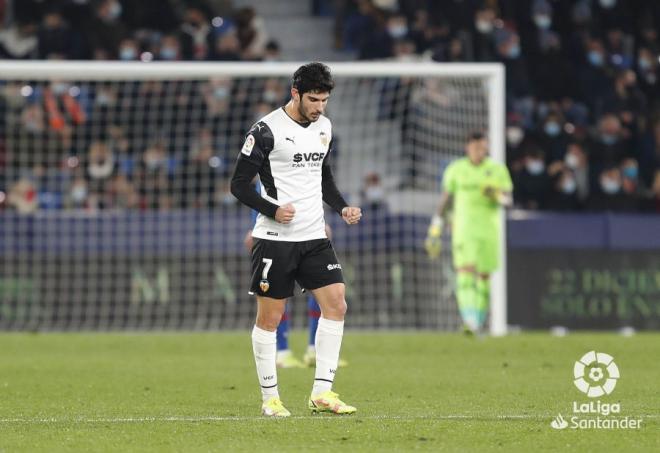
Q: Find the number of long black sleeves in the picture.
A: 2